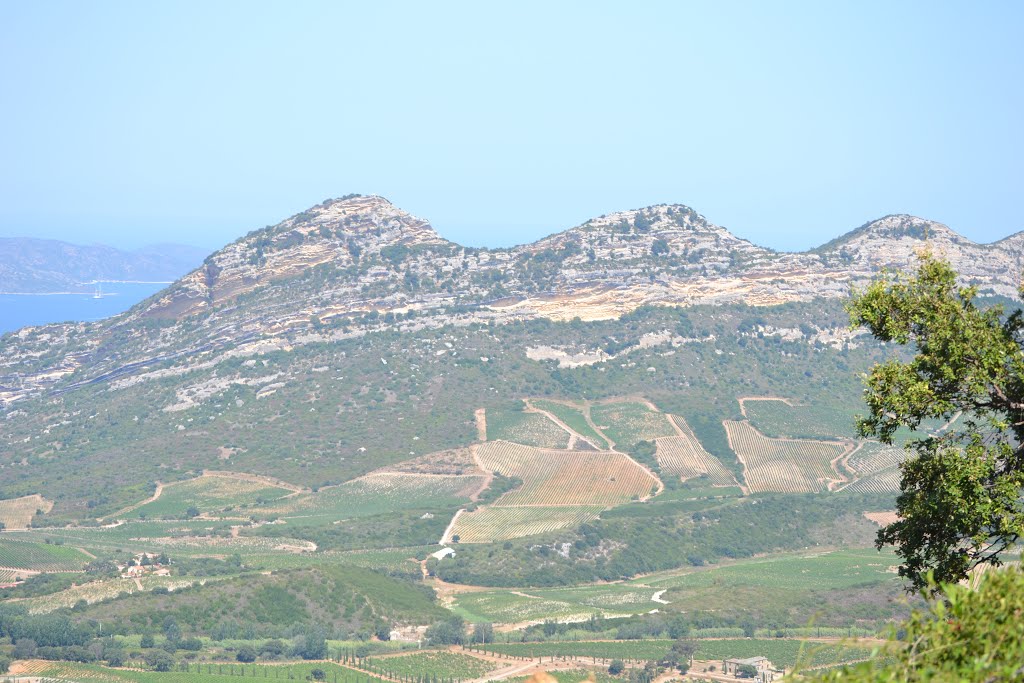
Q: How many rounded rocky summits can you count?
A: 3